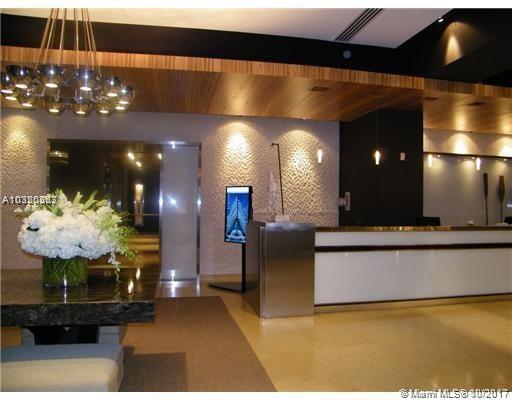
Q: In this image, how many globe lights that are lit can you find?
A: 12